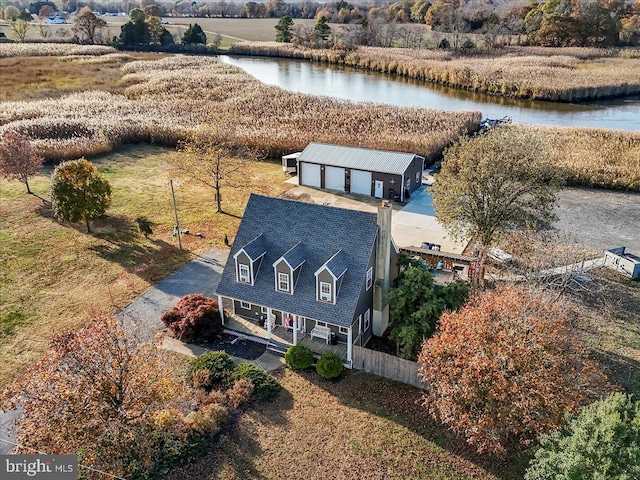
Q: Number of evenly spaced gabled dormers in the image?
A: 3